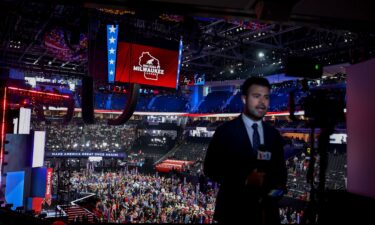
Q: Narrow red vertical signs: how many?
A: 1